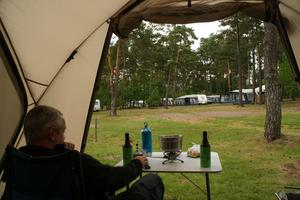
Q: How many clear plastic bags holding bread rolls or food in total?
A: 1